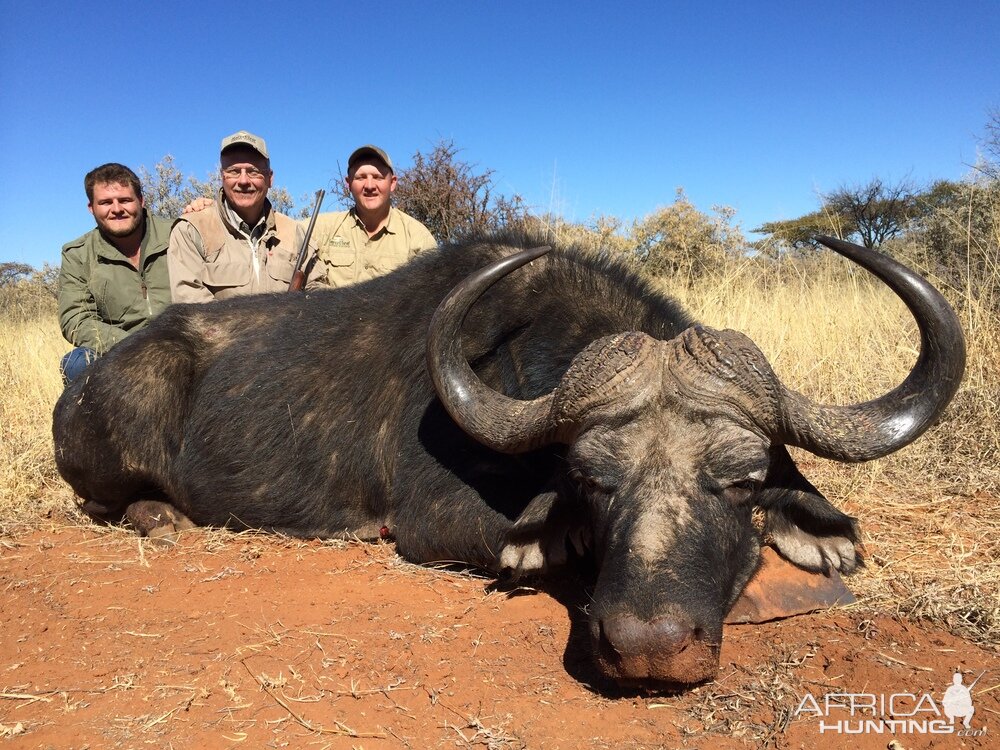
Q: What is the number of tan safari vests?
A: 1